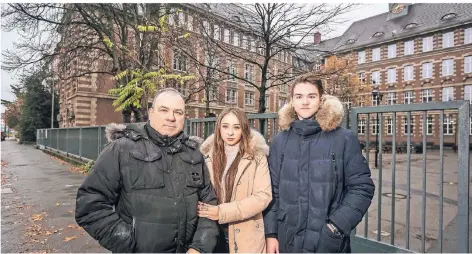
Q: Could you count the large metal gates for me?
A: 1